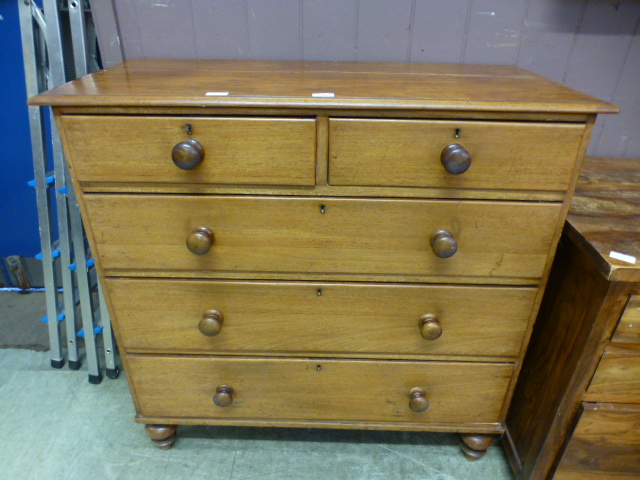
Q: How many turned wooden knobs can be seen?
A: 8